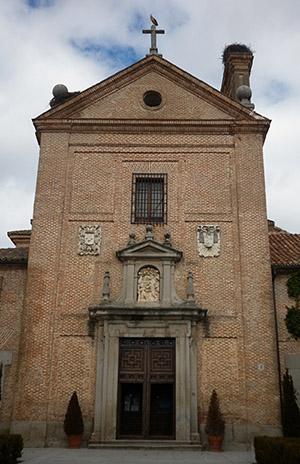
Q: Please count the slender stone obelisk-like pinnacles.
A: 2